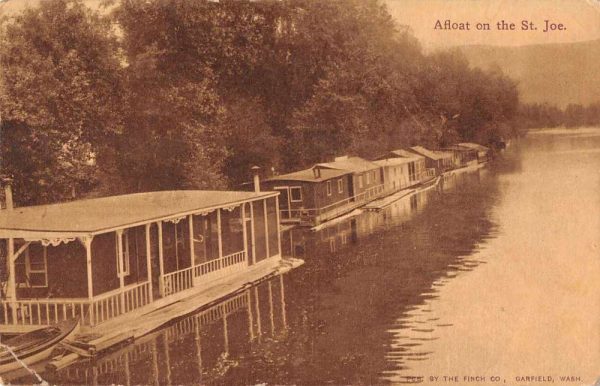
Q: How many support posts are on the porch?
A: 11